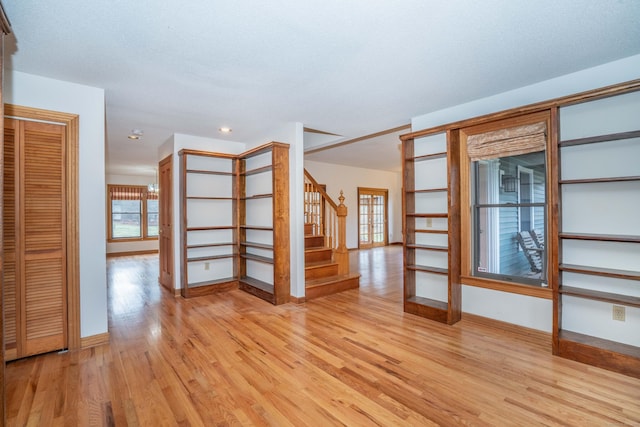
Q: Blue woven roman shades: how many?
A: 0